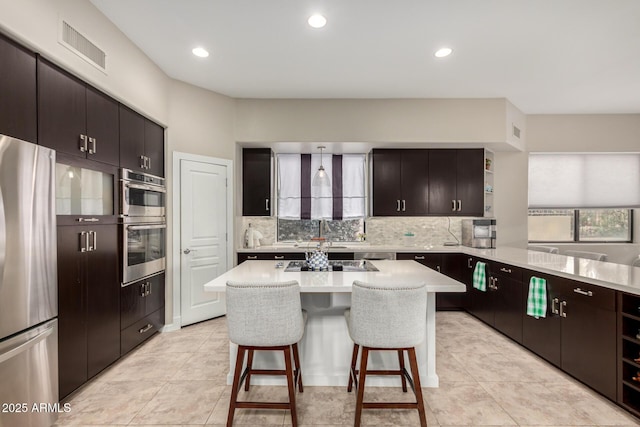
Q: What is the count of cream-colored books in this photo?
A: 0